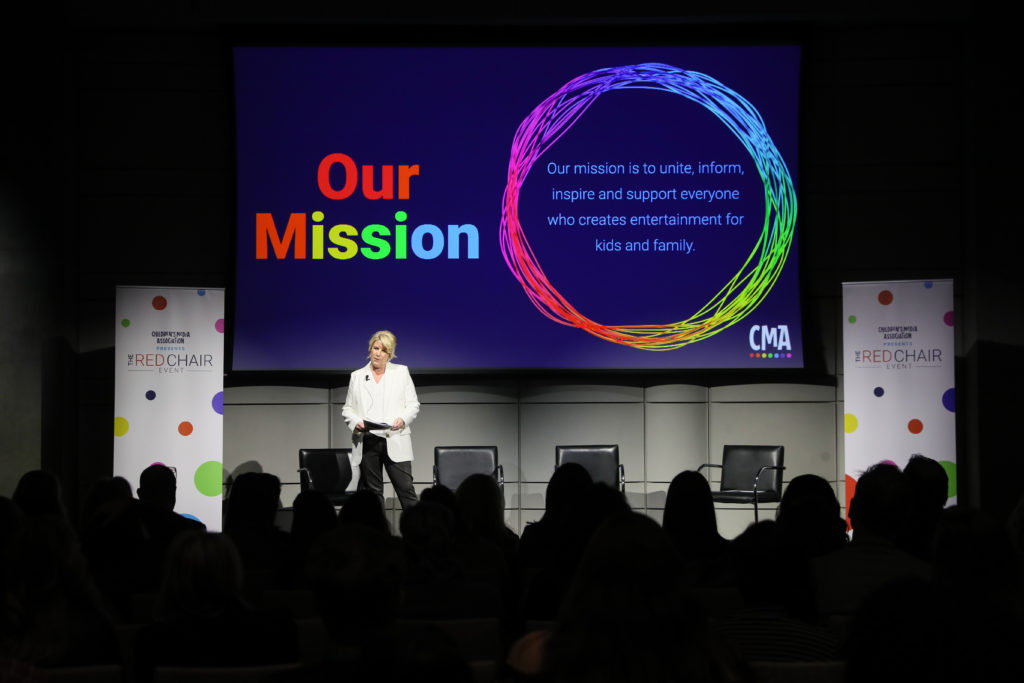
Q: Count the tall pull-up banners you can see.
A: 2